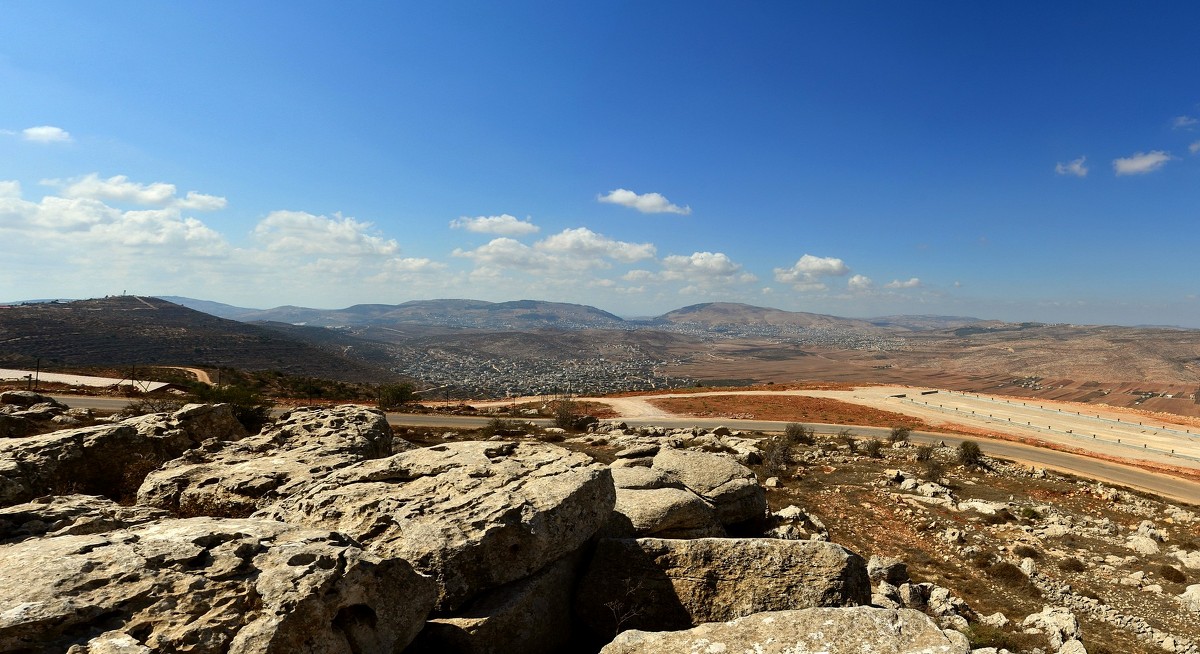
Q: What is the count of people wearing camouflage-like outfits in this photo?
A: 0